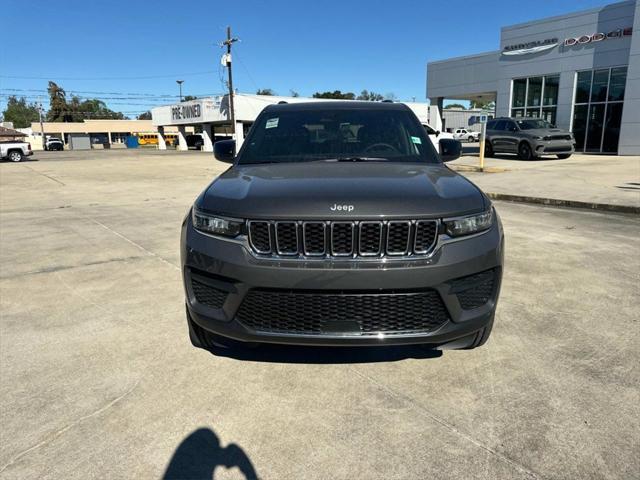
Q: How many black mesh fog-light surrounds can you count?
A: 2